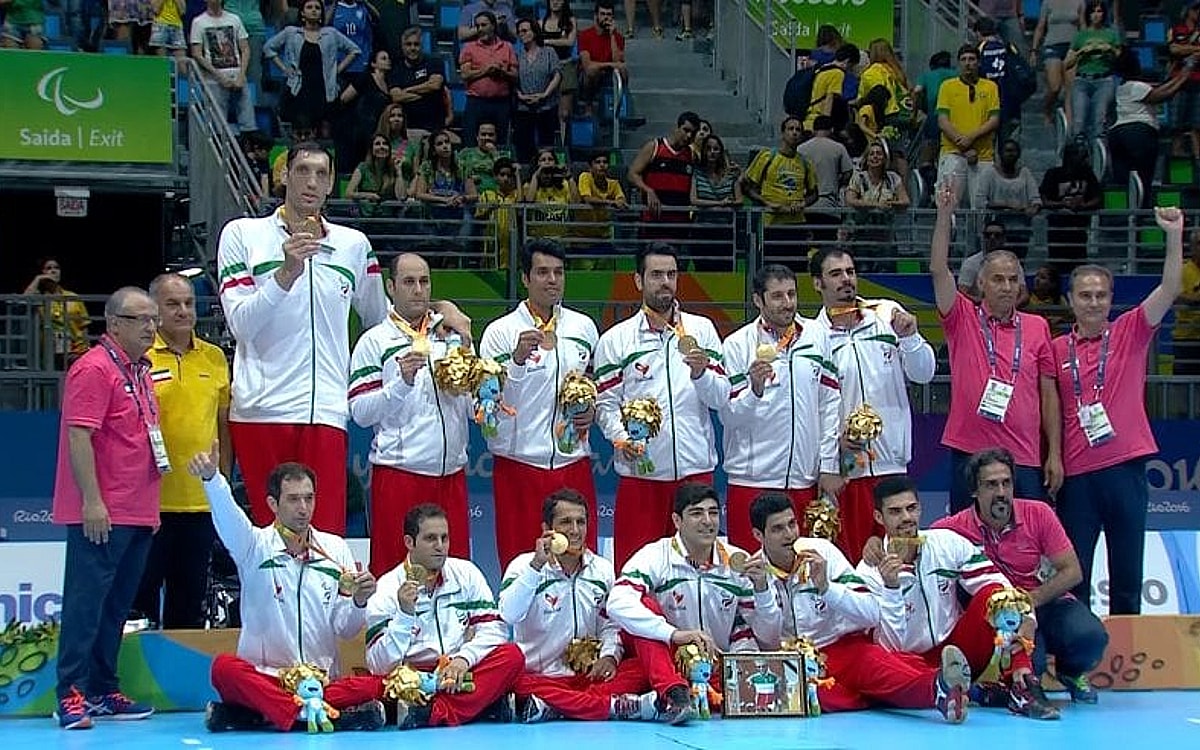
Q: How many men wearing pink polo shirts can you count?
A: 4